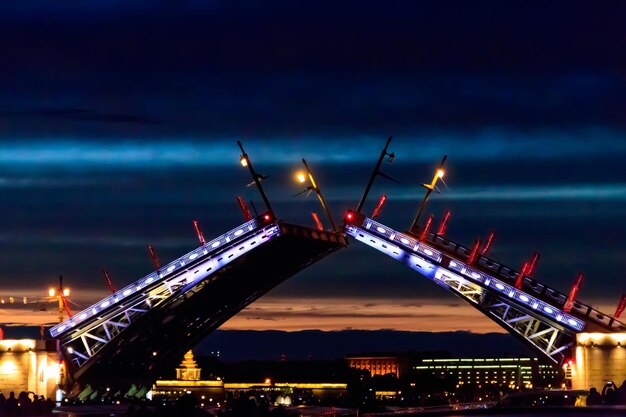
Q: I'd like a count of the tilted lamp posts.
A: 4